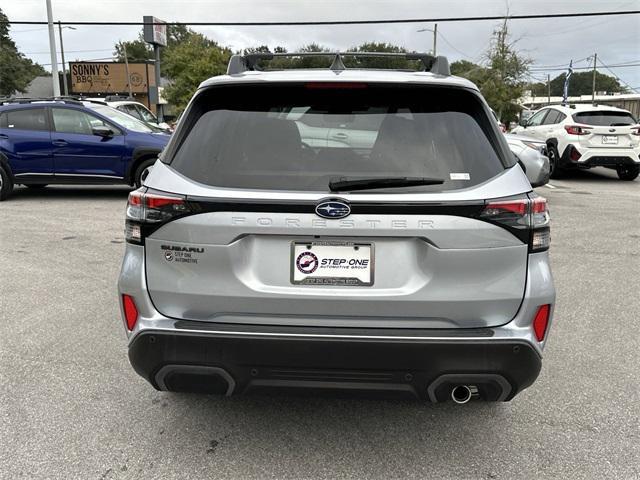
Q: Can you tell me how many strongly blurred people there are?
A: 0